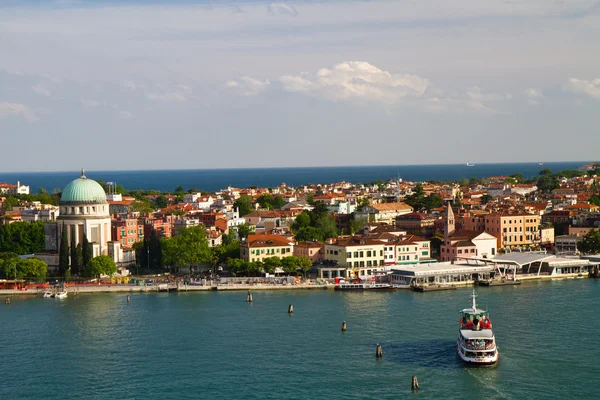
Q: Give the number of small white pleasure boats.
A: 2